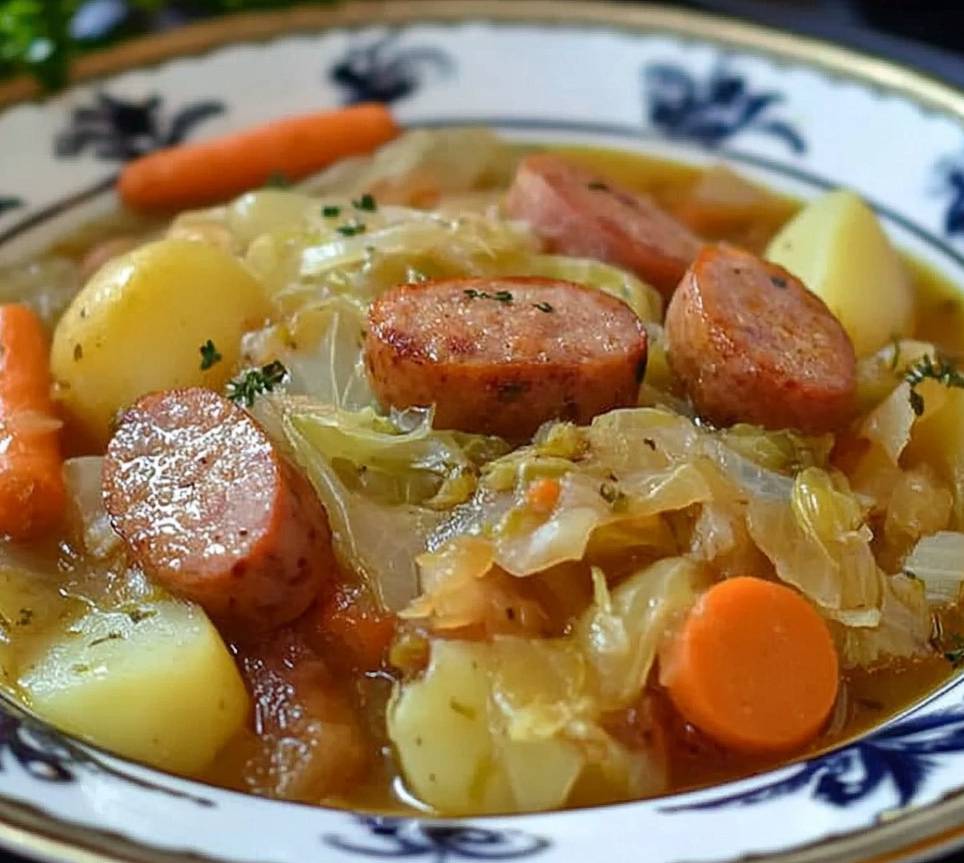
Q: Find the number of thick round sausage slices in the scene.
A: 4